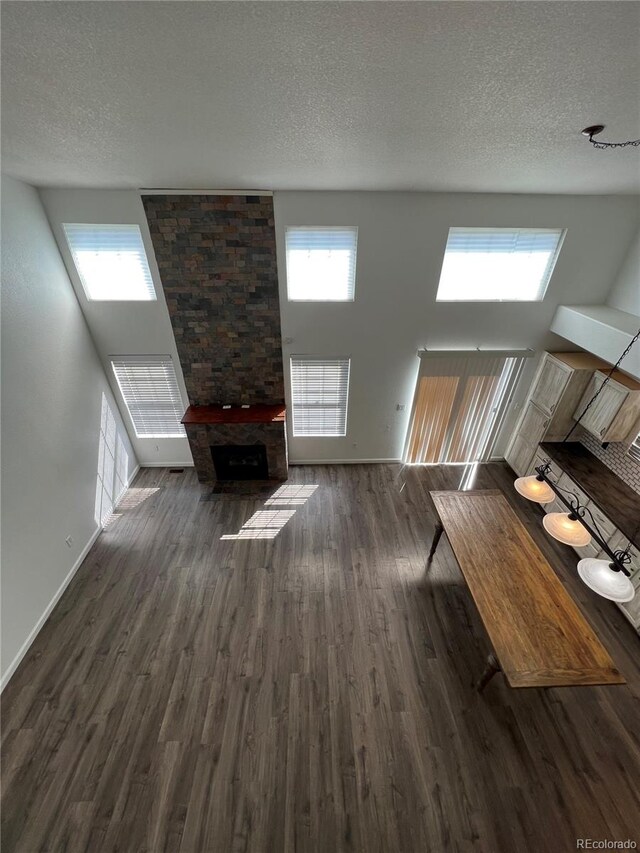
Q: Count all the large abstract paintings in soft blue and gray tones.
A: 0